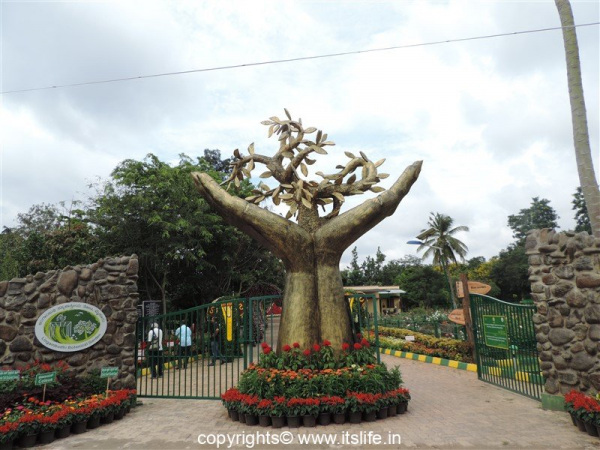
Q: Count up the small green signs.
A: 3